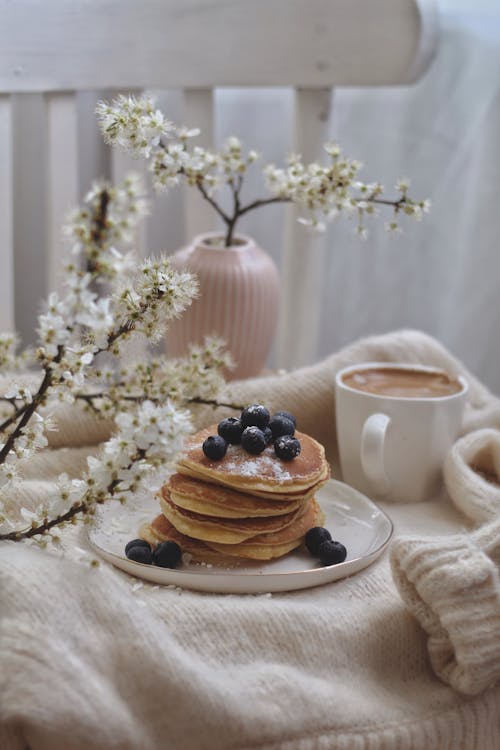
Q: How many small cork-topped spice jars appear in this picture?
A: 0